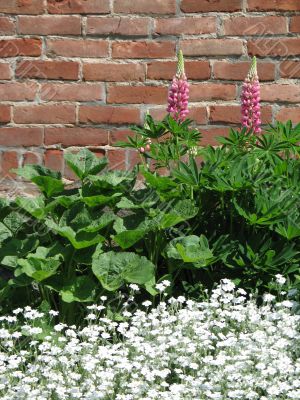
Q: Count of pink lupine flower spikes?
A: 2